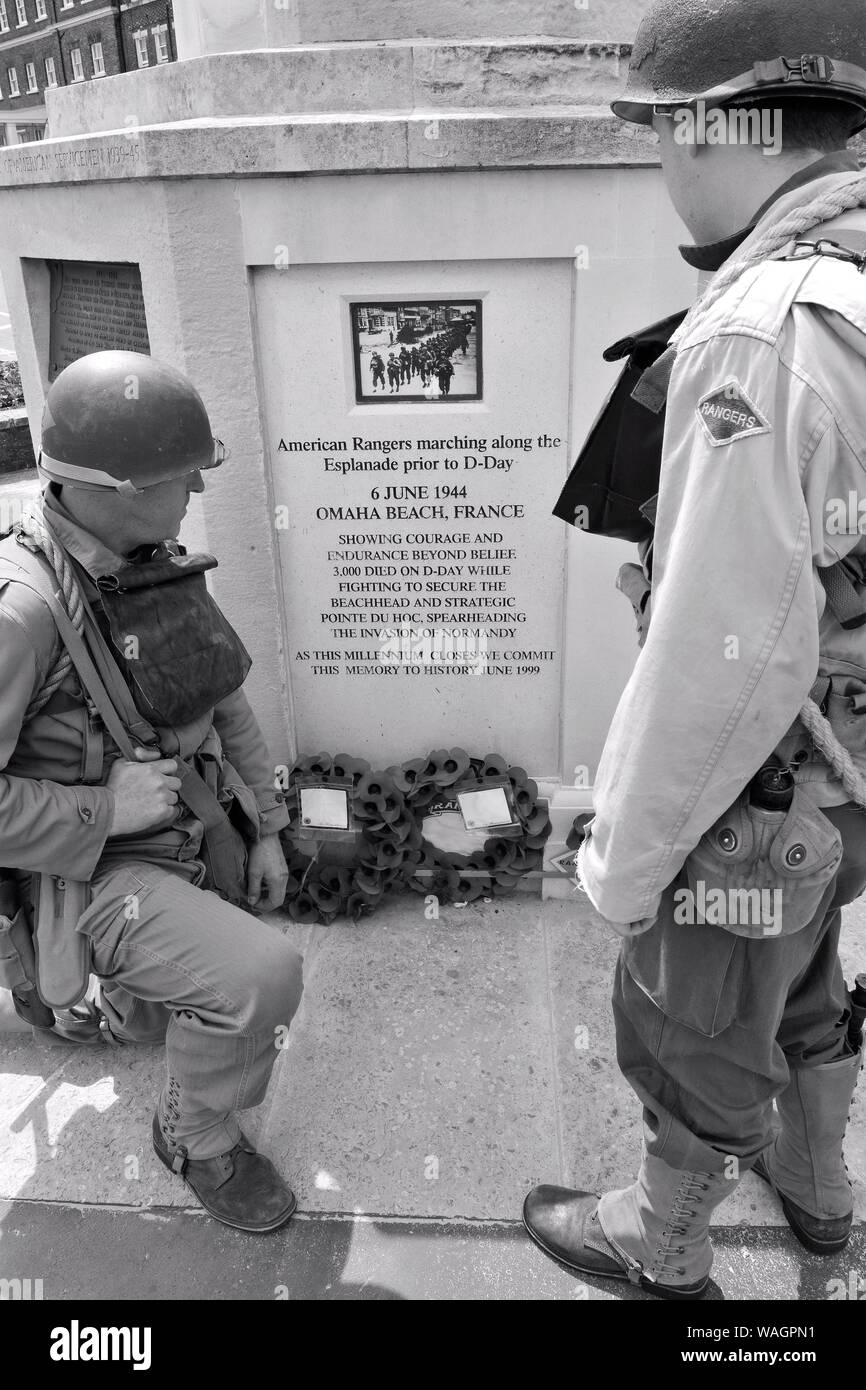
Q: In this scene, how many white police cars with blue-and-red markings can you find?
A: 0